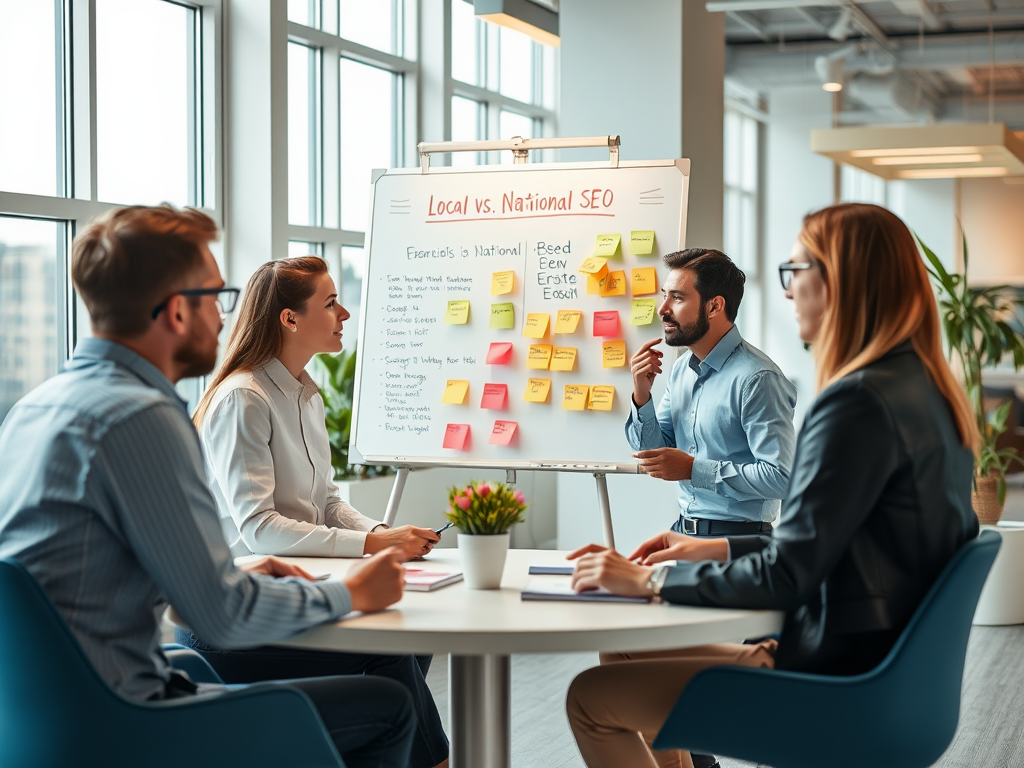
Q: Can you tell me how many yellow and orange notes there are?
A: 14